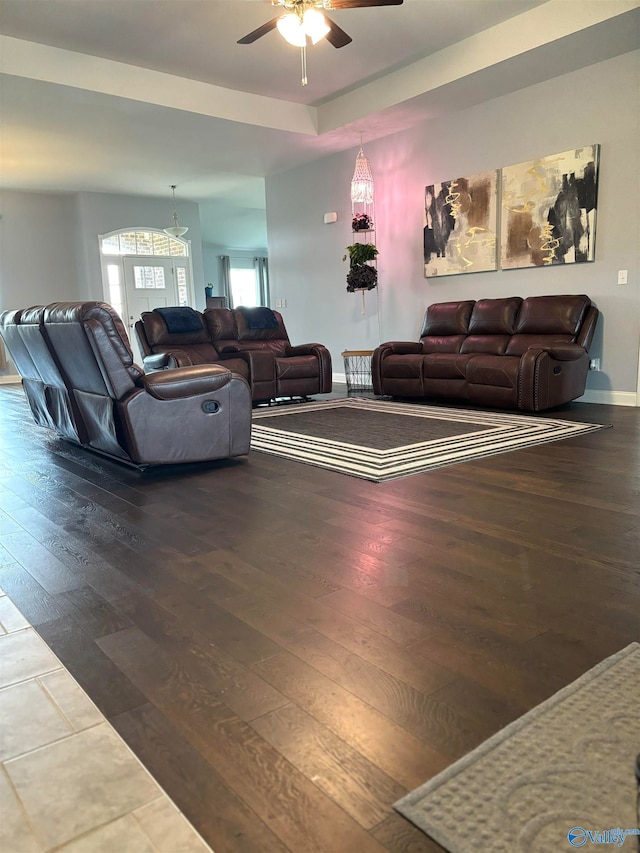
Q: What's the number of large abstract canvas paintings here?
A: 2